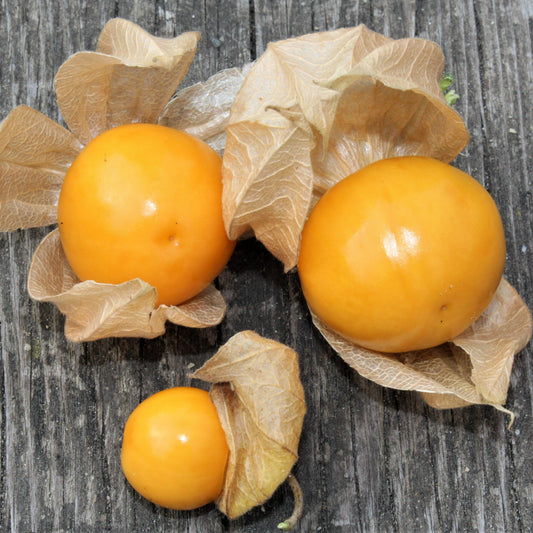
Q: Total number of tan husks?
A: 3